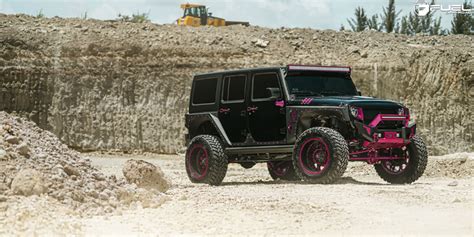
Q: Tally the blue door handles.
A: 0